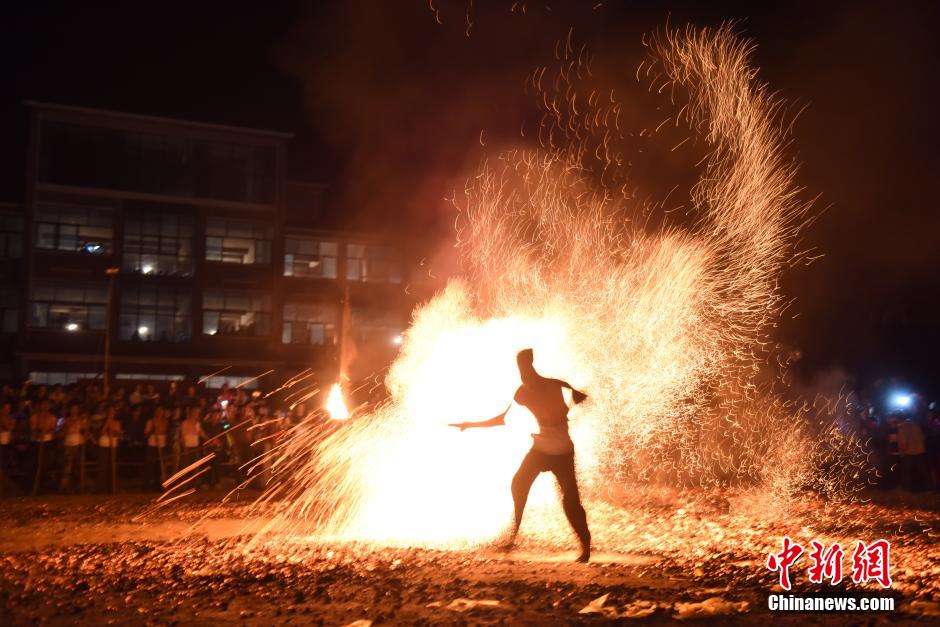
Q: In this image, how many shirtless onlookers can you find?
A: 6